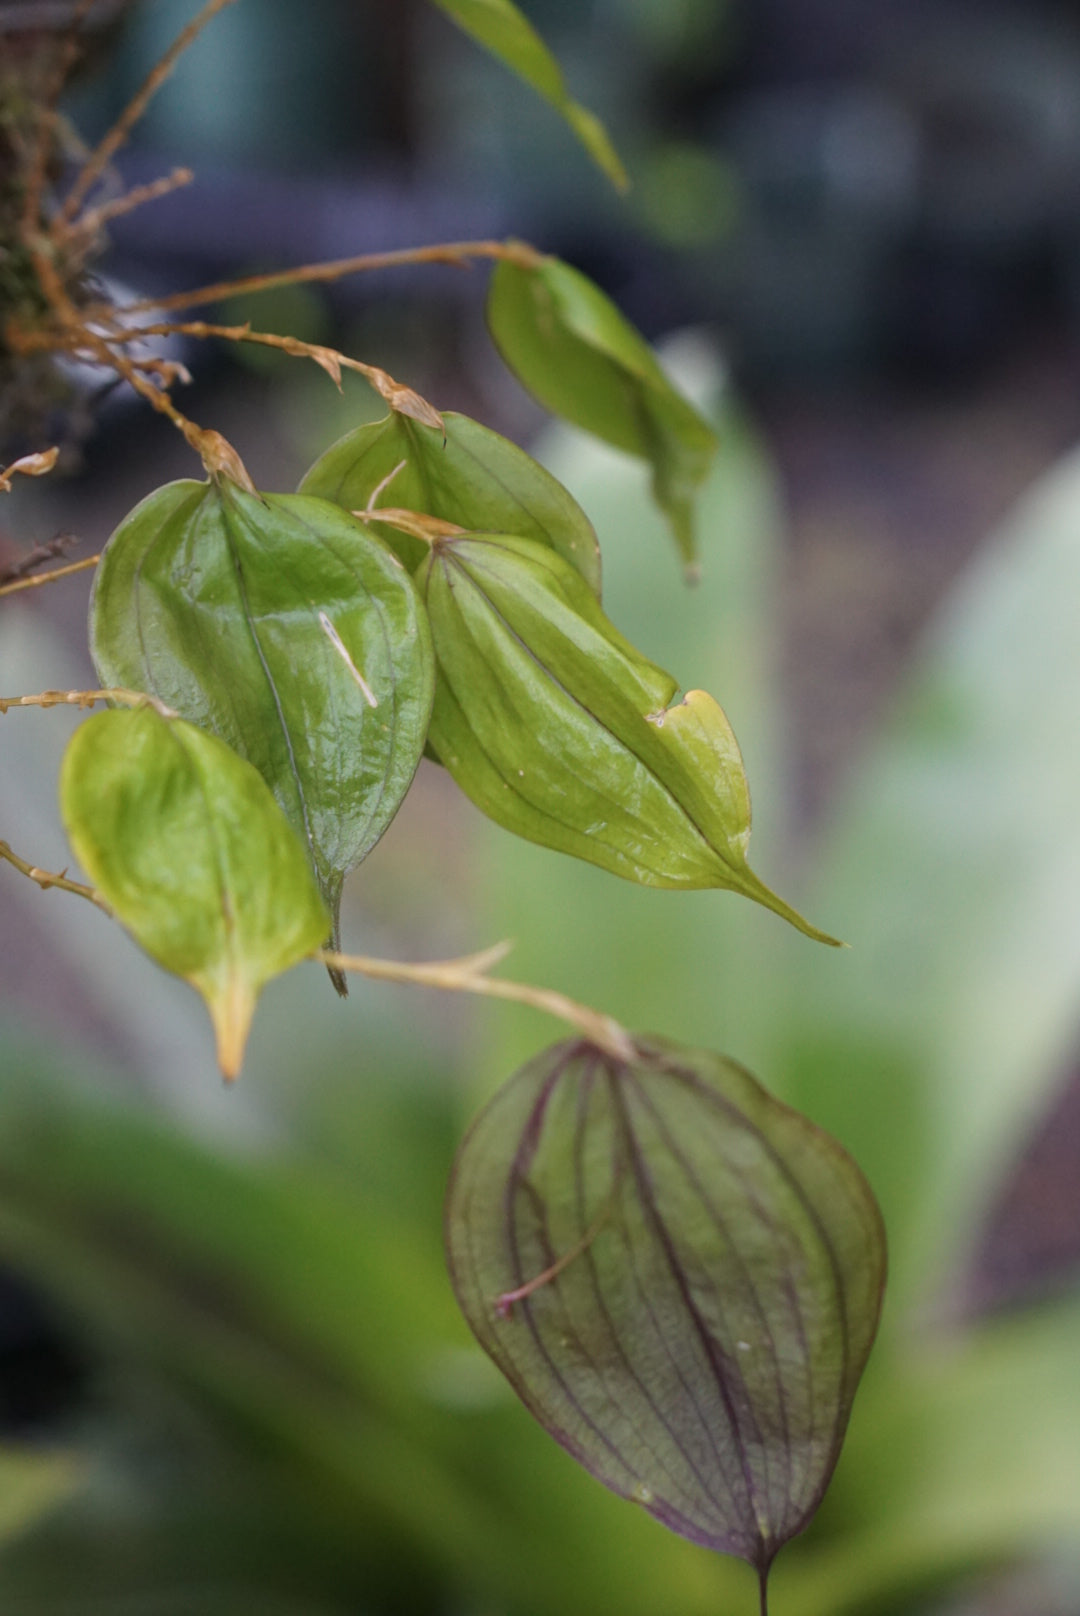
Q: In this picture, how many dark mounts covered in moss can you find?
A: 1